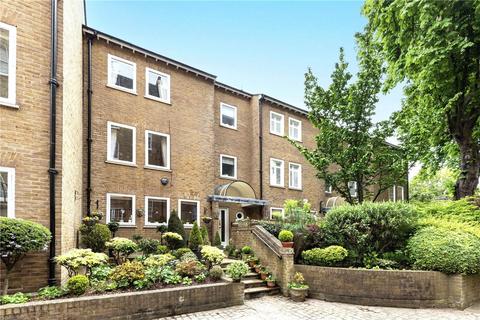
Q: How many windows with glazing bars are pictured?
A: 4